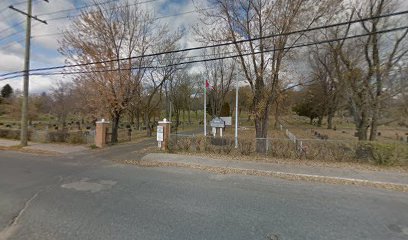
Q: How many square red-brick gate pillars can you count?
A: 2